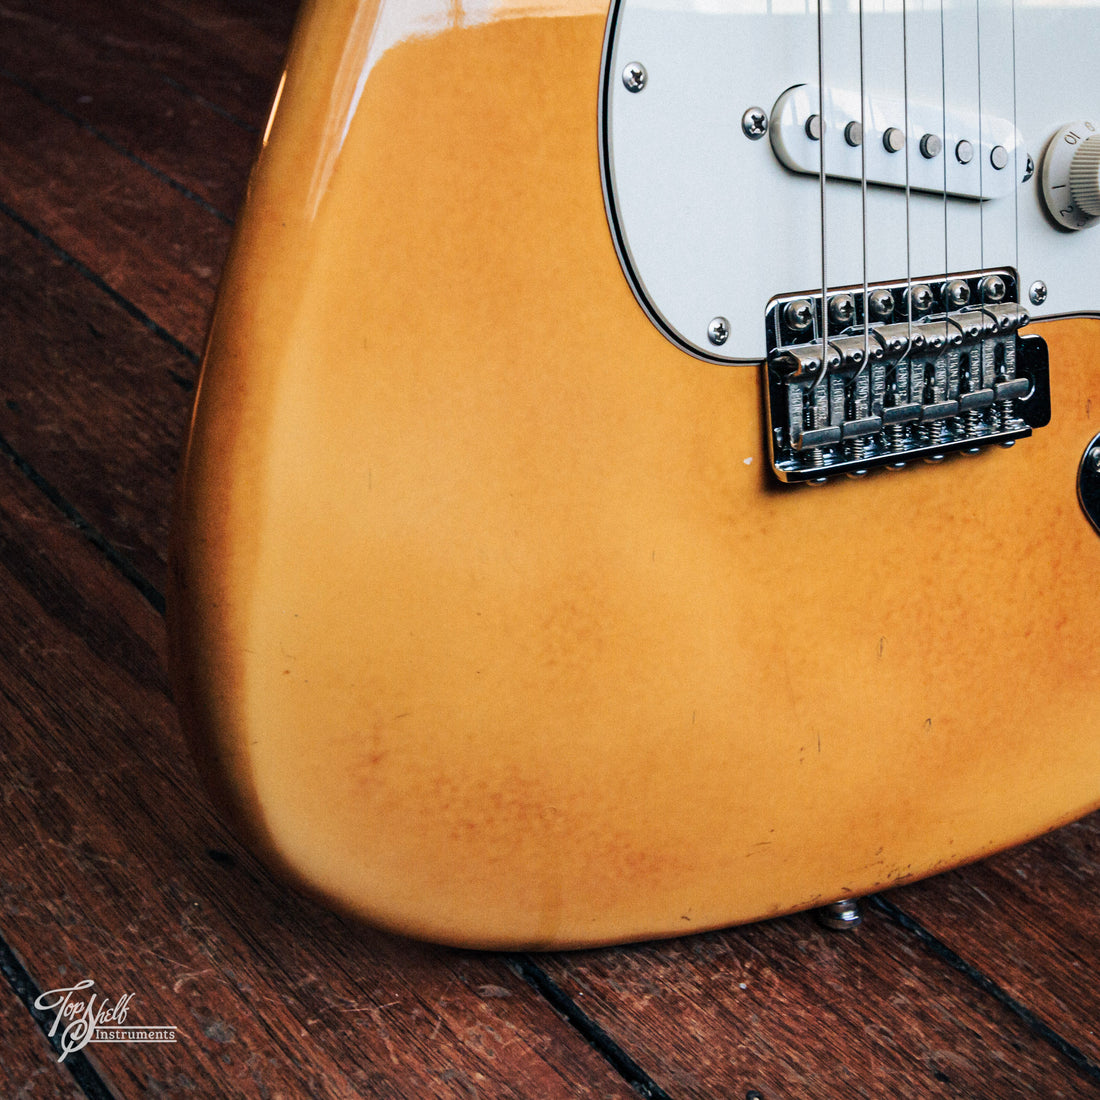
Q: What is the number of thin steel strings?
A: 6